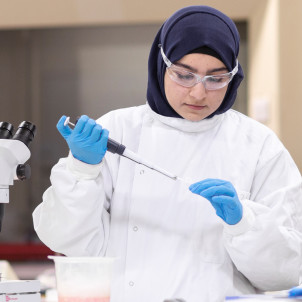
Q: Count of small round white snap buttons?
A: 3